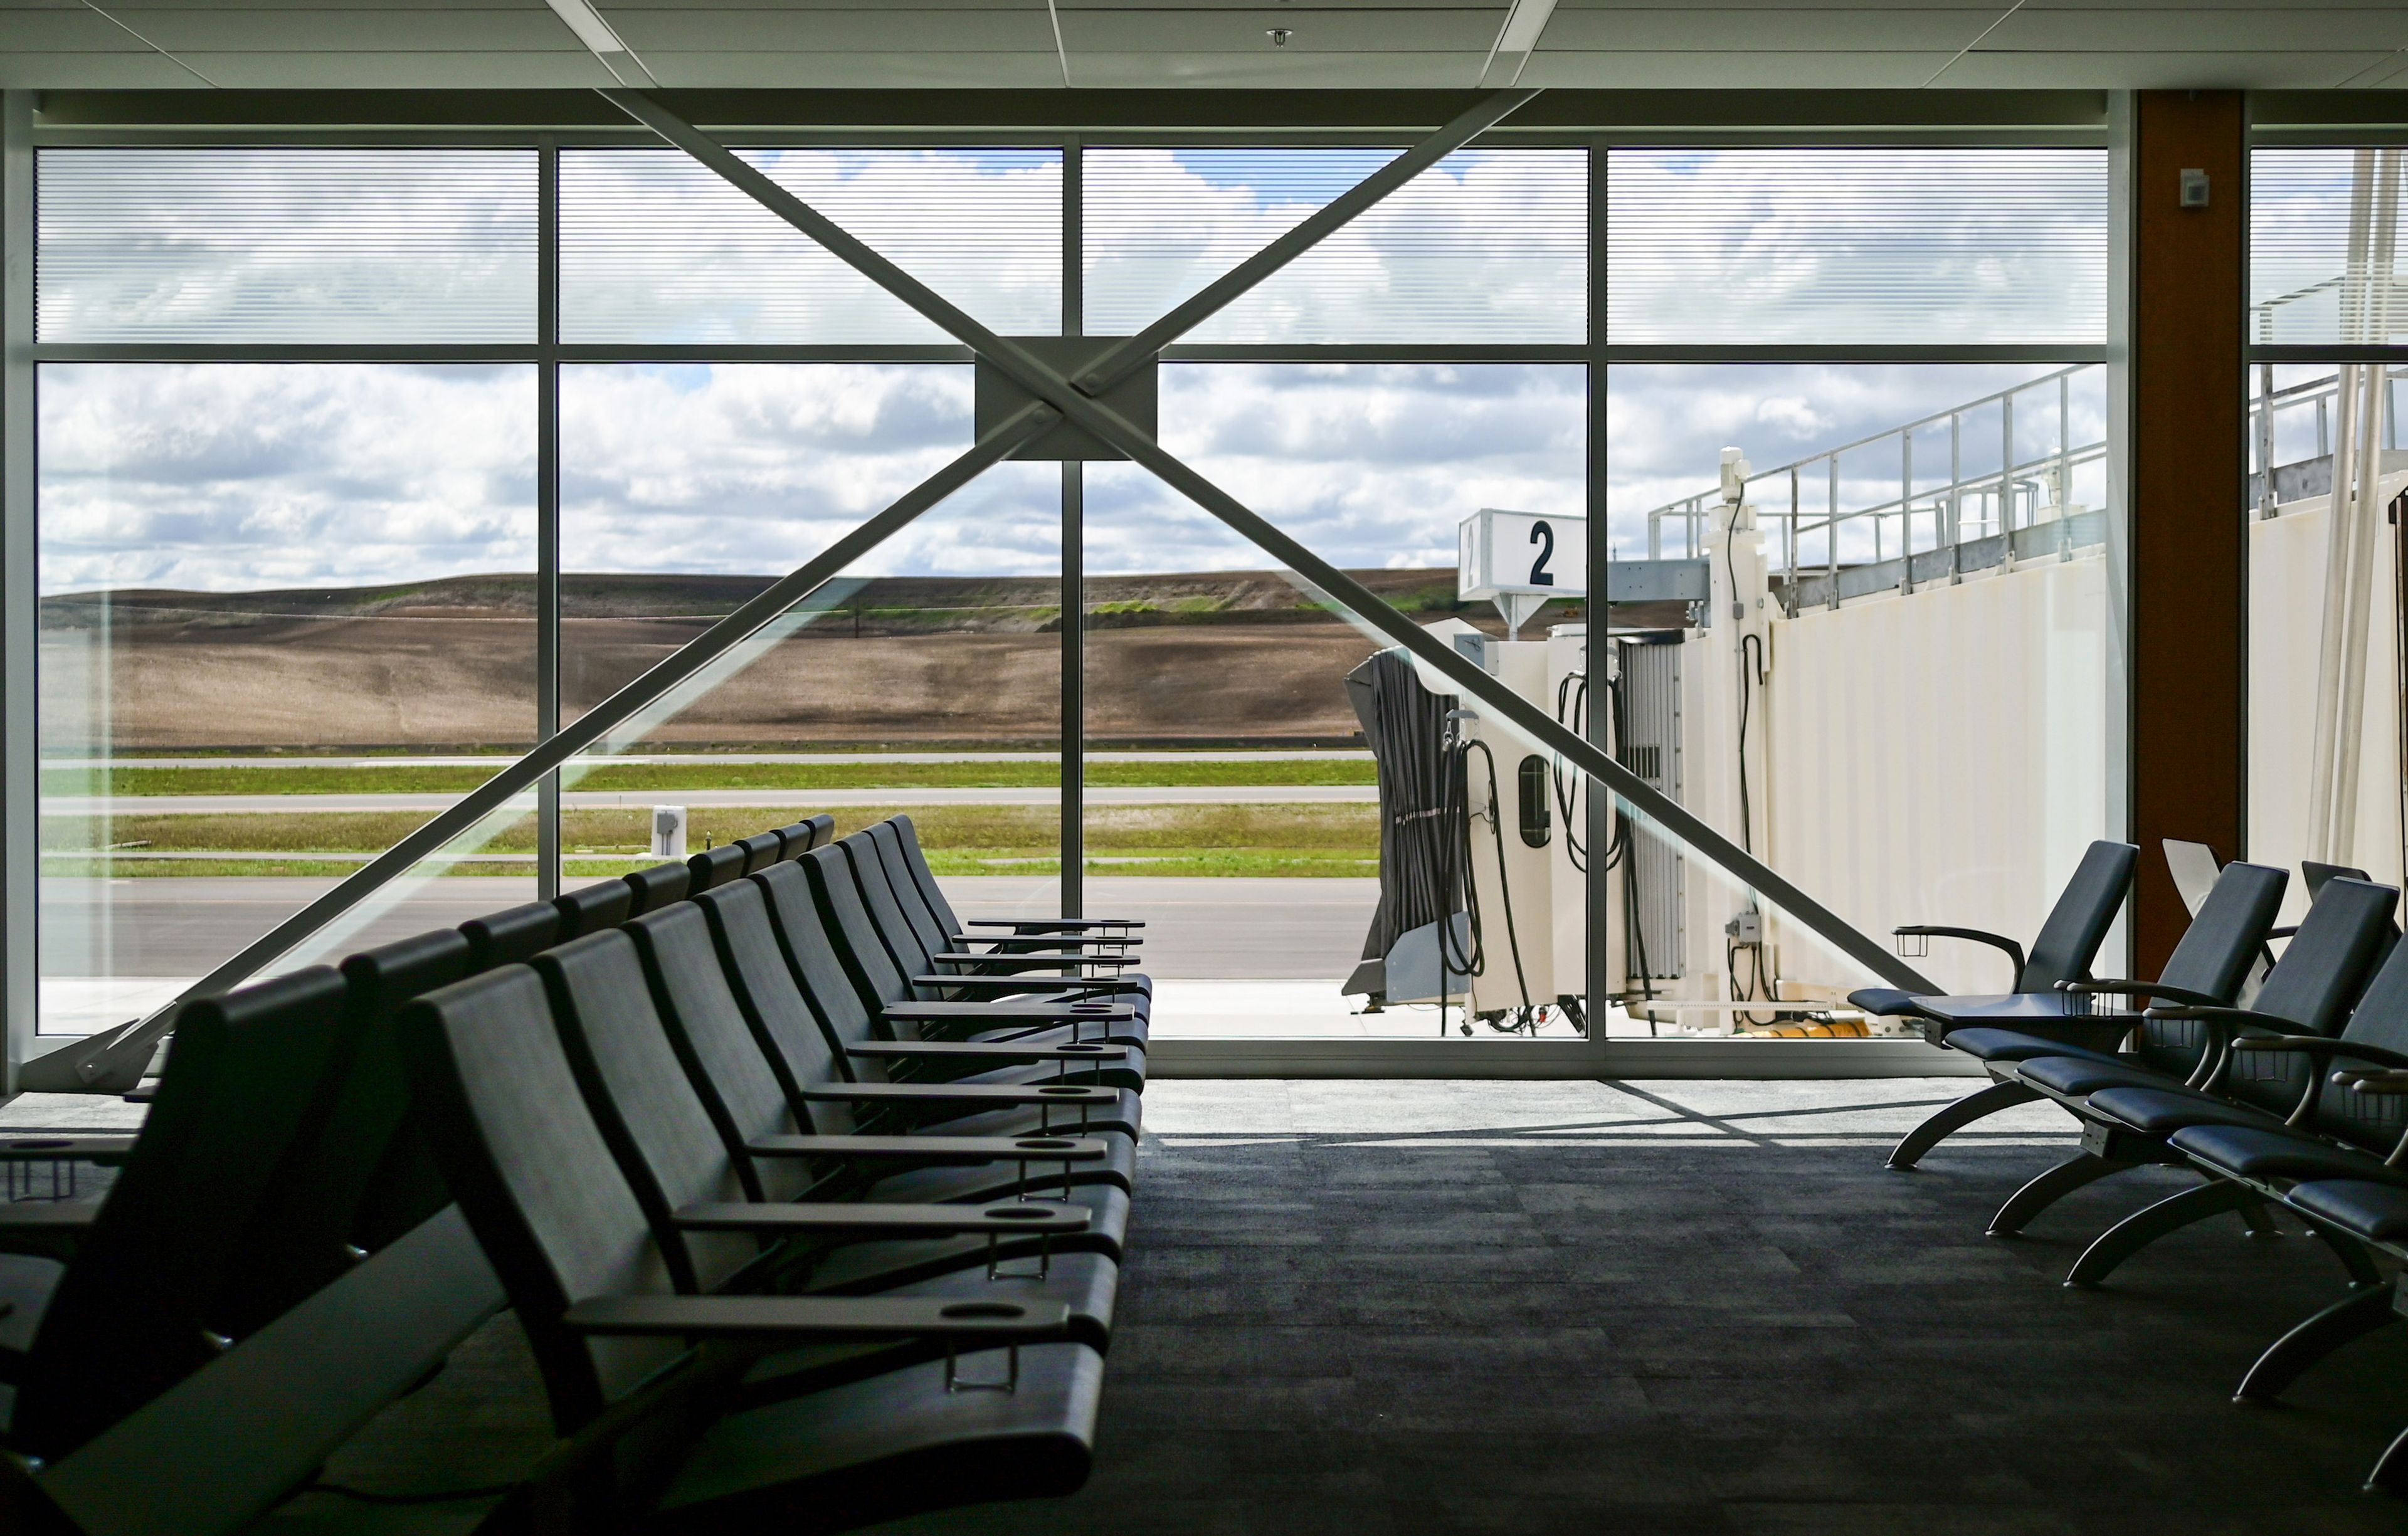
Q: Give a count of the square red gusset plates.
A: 0